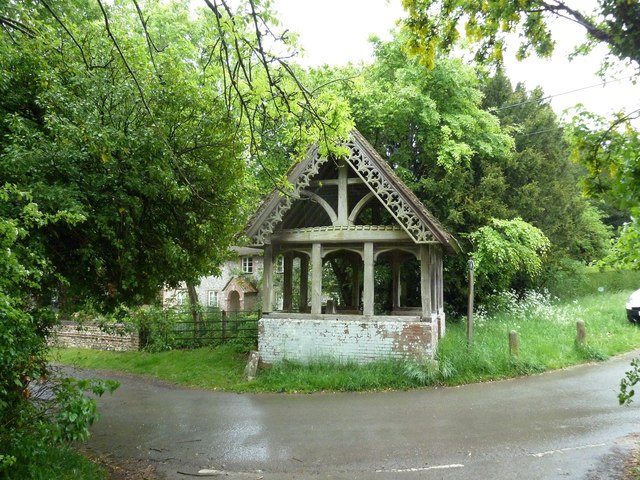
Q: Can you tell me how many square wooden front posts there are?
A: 4